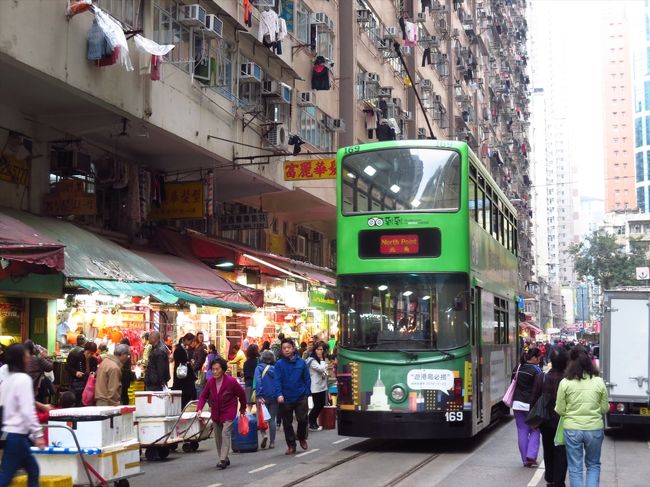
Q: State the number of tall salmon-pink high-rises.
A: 1